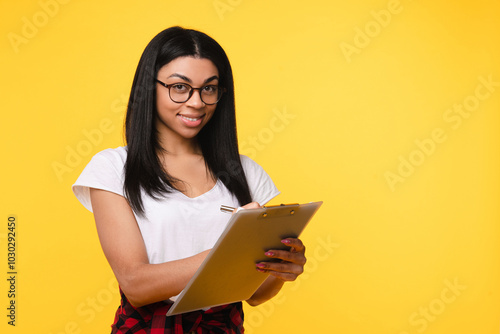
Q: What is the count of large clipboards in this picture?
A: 1